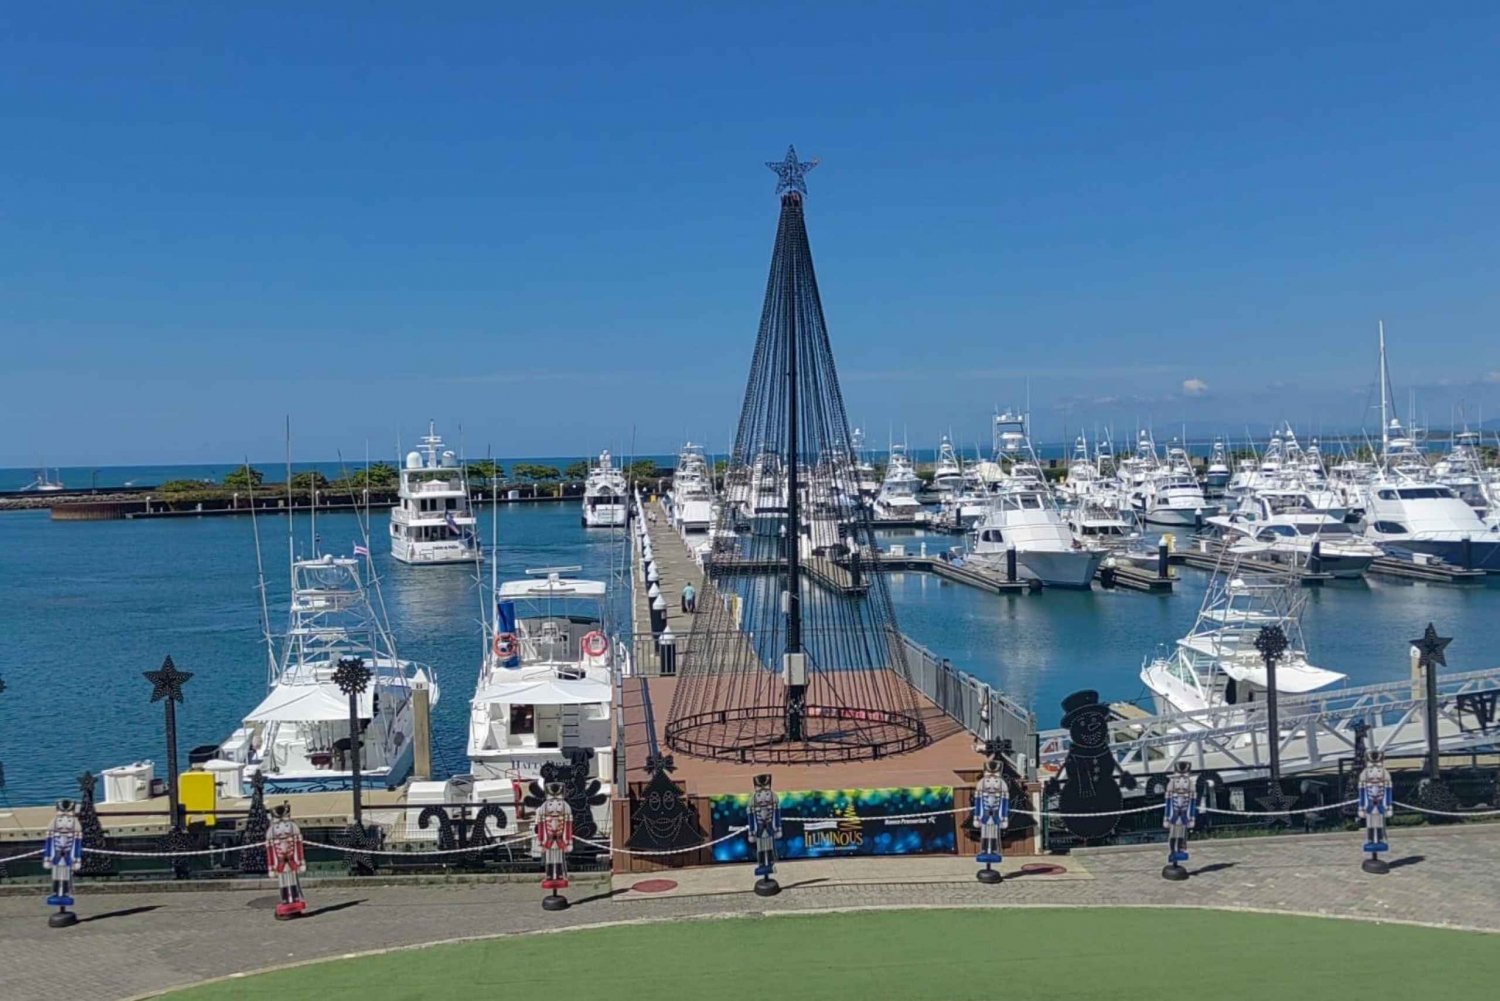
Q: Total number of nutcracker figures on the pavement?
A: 7